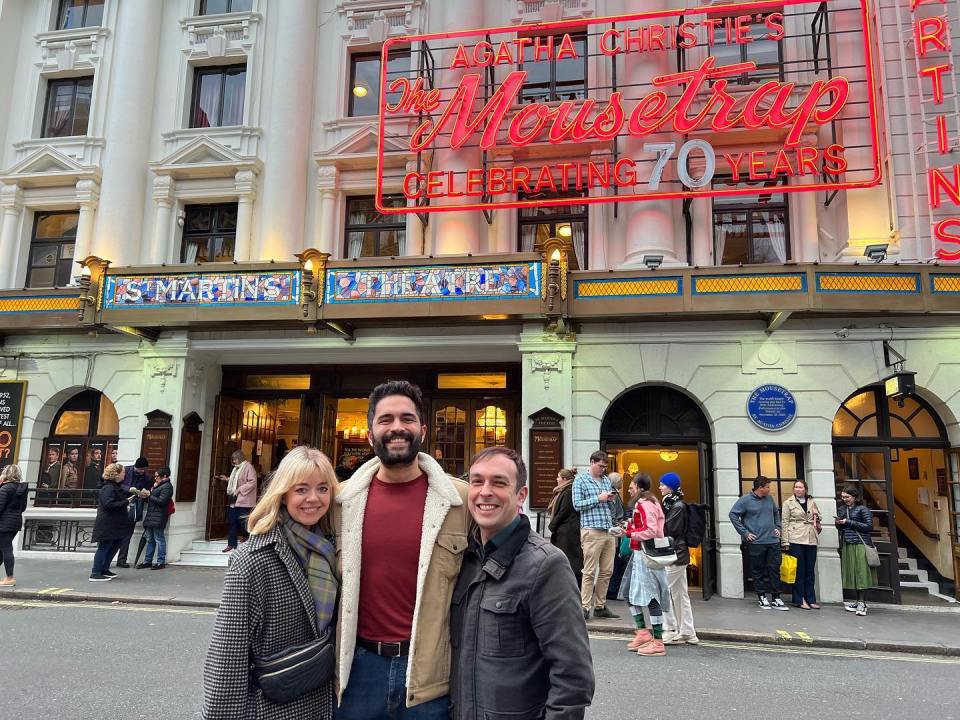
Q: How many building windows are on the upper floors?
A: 12